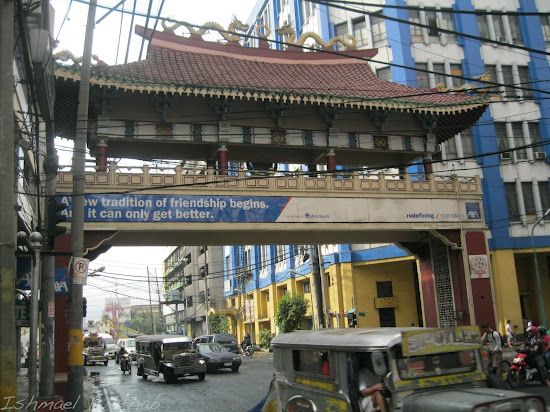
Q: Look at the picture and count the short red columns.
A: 4